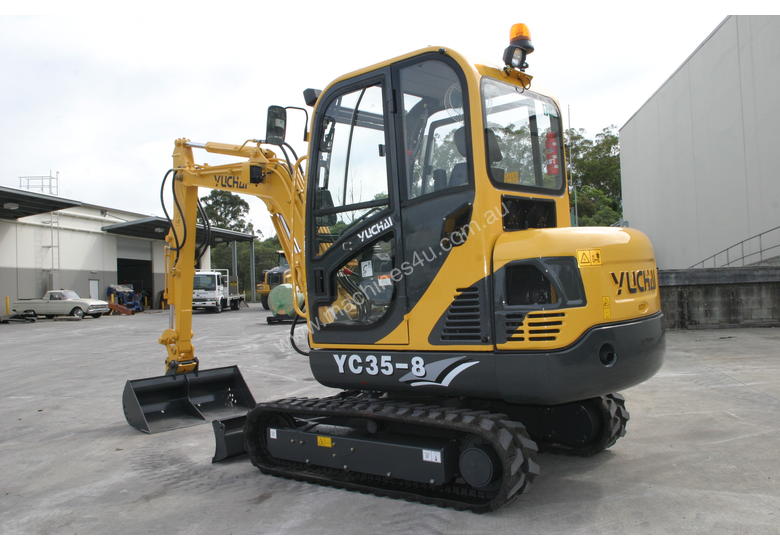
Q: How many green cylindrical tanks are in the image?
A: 1